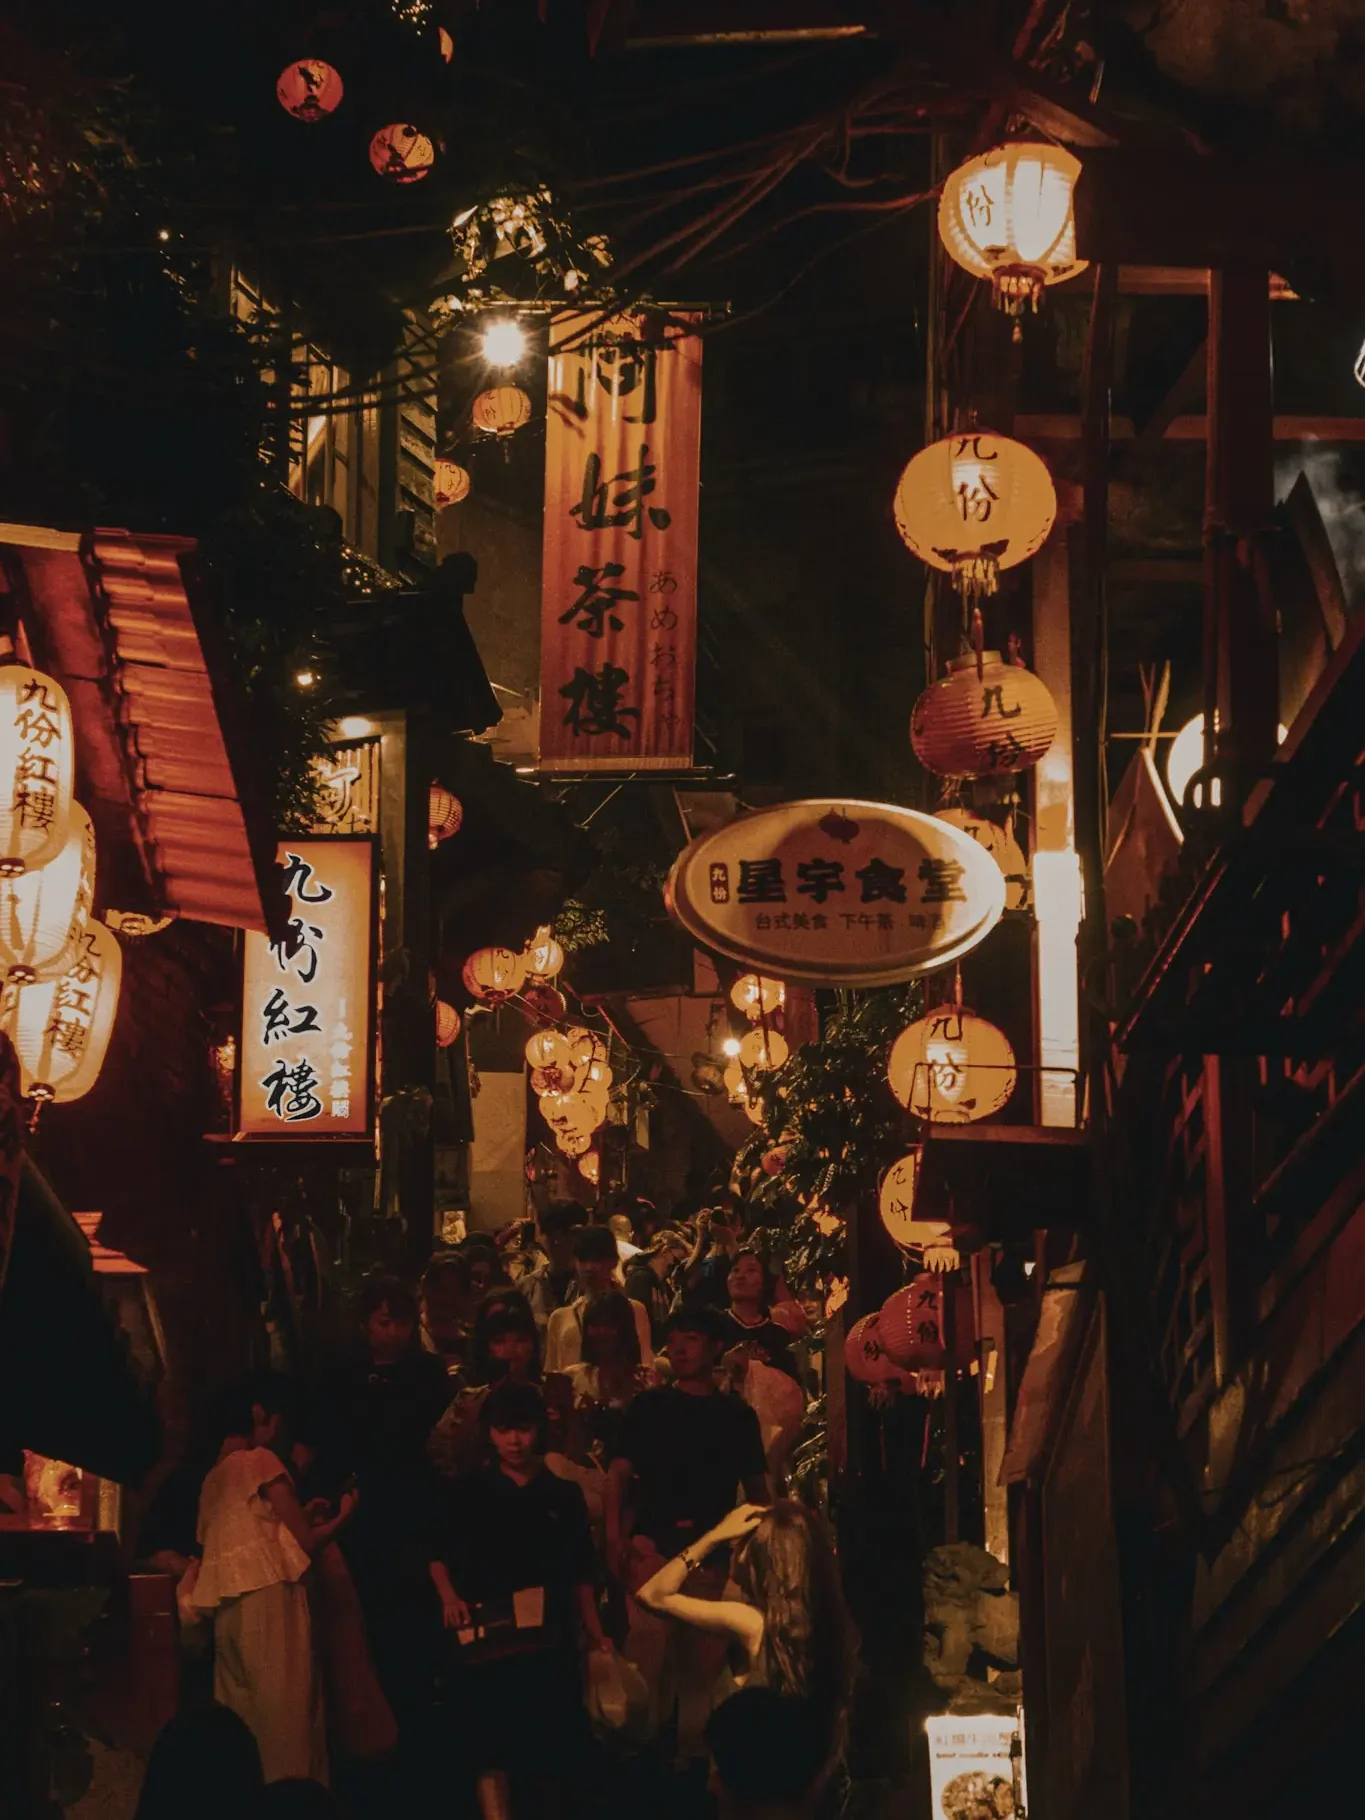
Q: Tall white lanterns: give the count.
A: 3